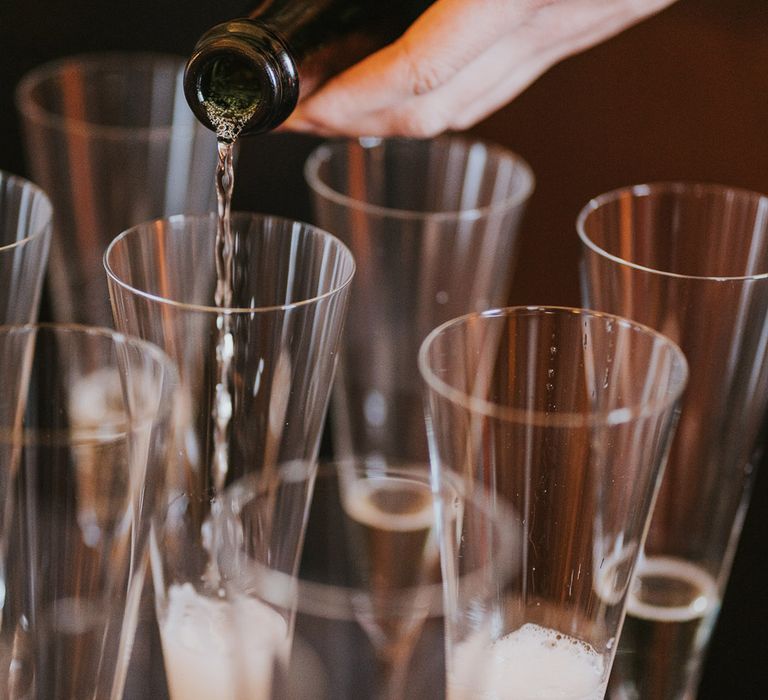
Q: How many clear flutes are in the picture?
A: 8